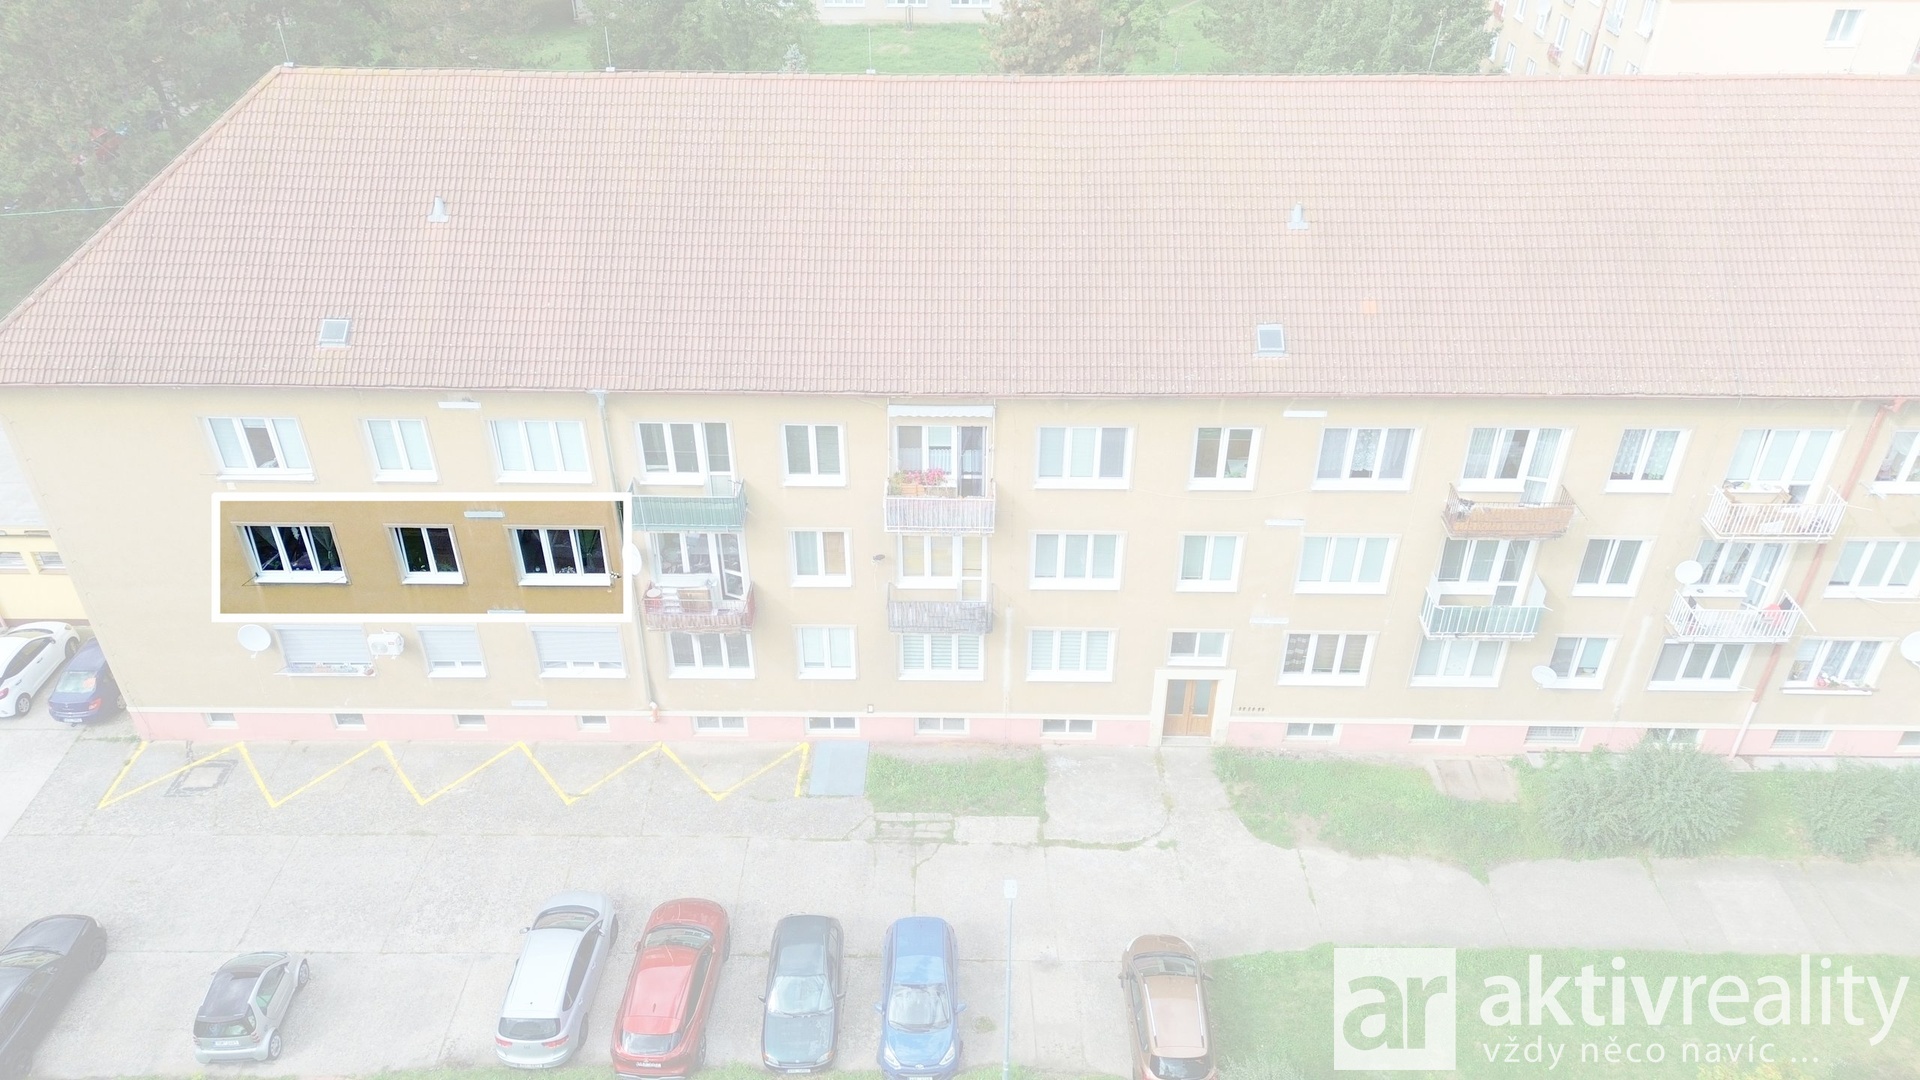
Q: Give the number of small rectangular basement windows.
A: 14